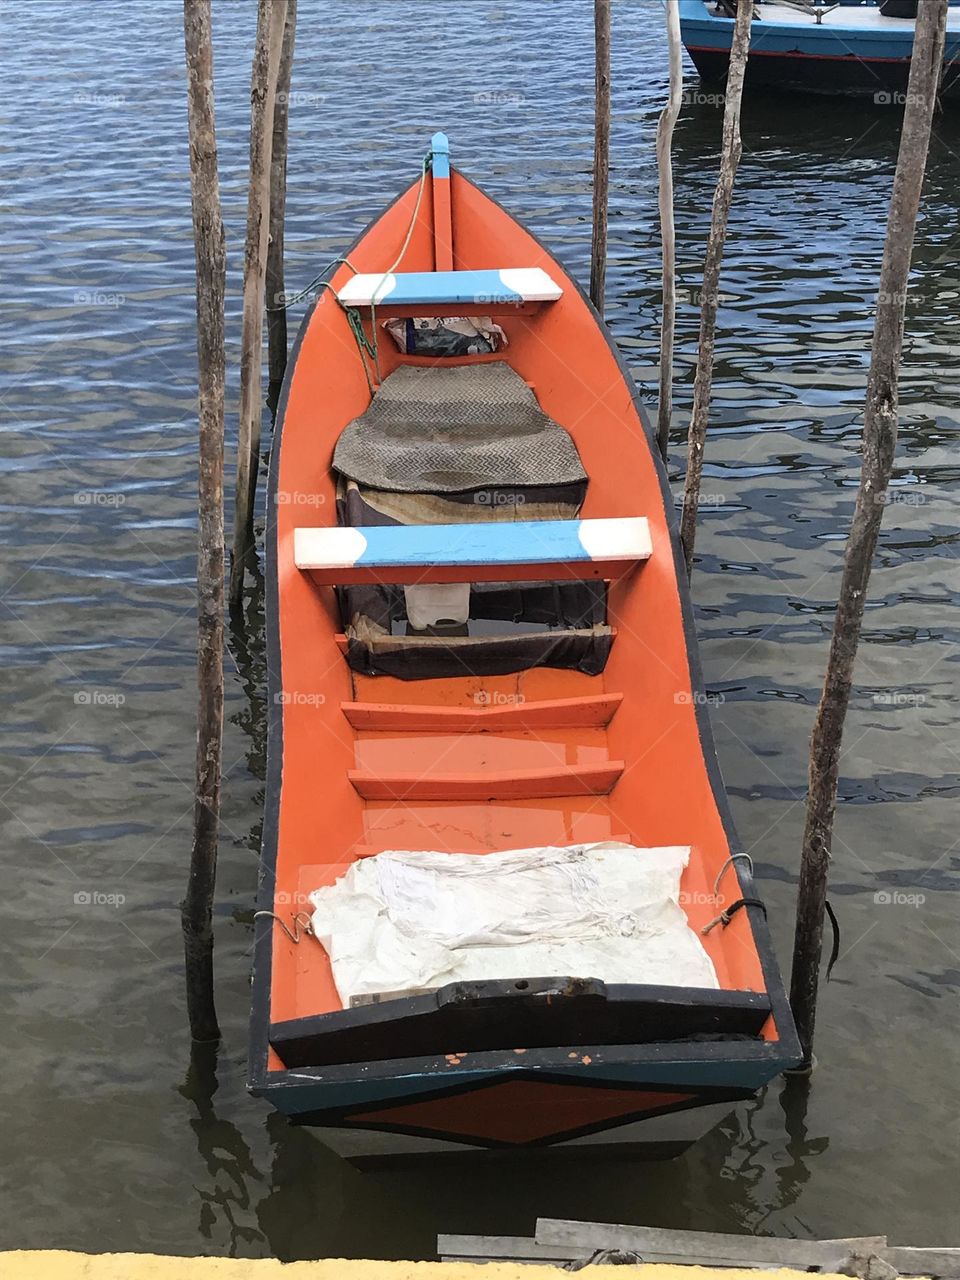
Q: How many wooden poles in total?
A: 7